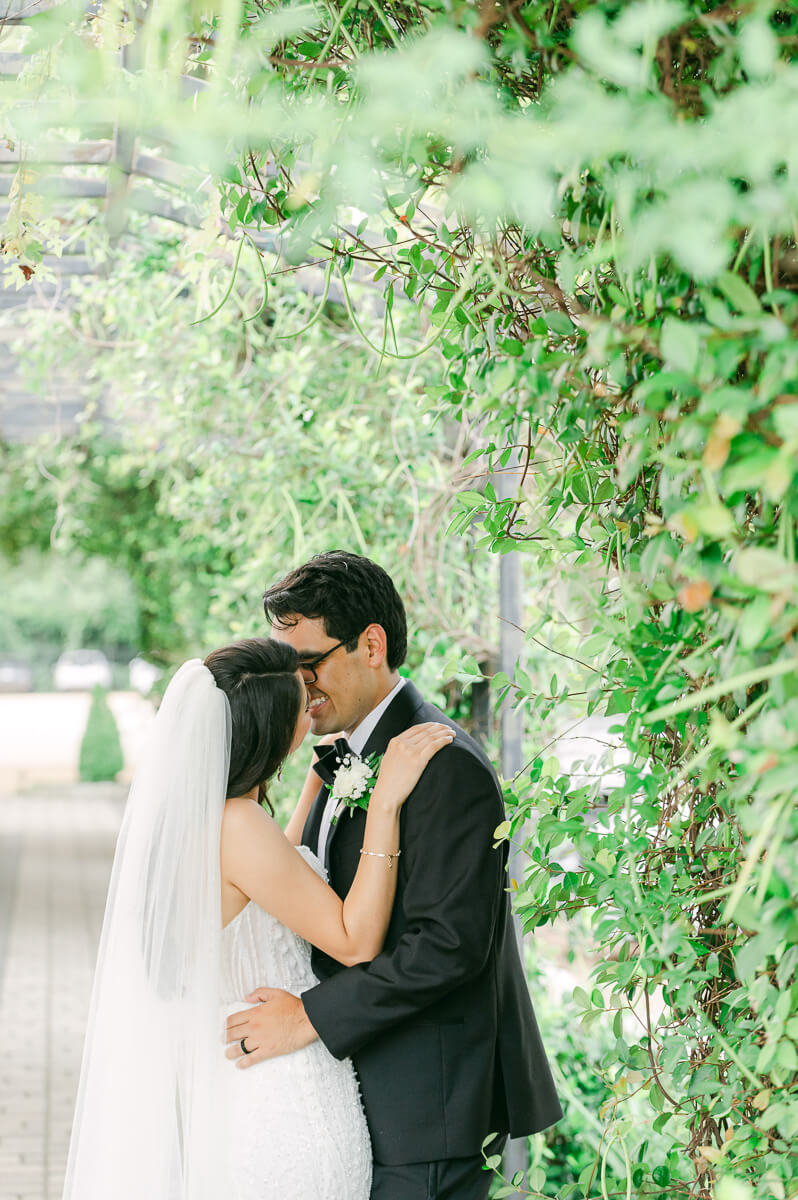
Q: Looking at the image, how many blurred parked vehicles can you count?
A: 3